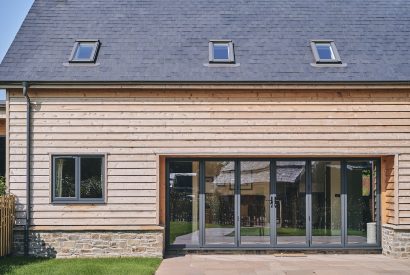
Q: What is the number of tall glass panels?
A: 6